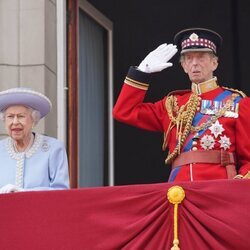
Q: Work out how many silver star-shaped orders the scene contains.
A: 3